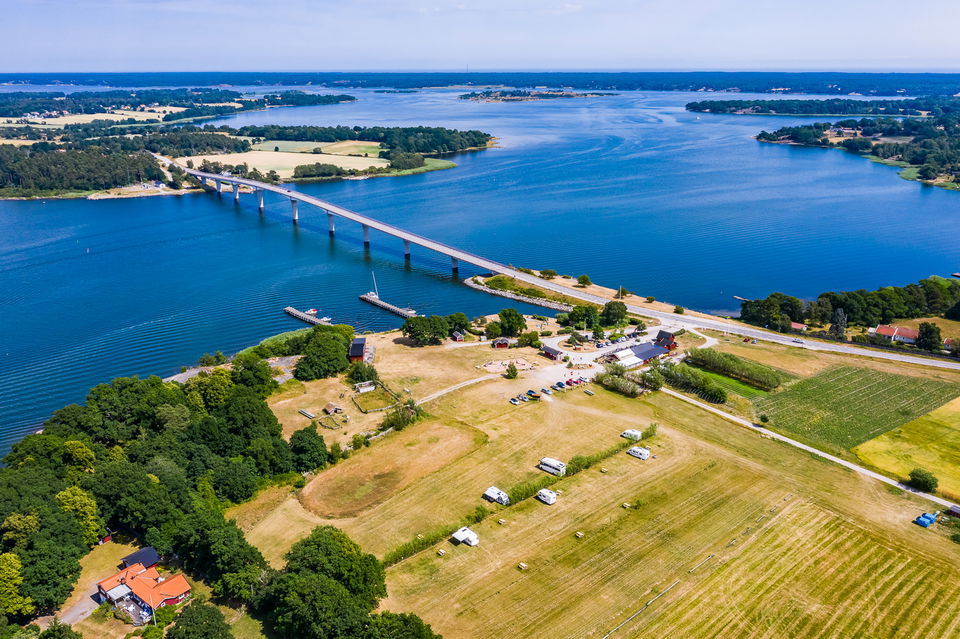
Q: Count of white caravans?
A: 6